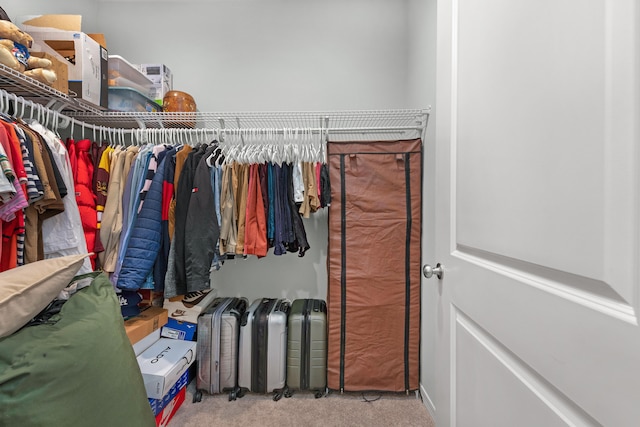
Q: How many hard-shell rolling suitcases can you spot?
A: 3